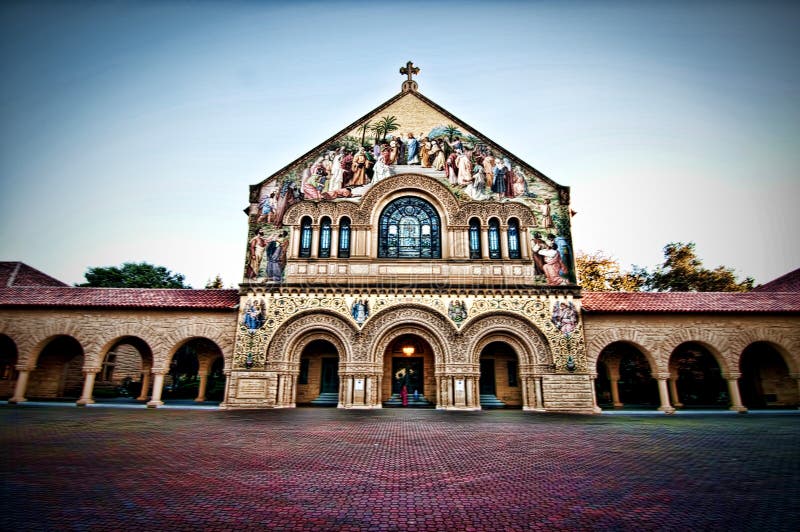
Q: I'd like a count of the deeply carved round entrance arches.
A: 3